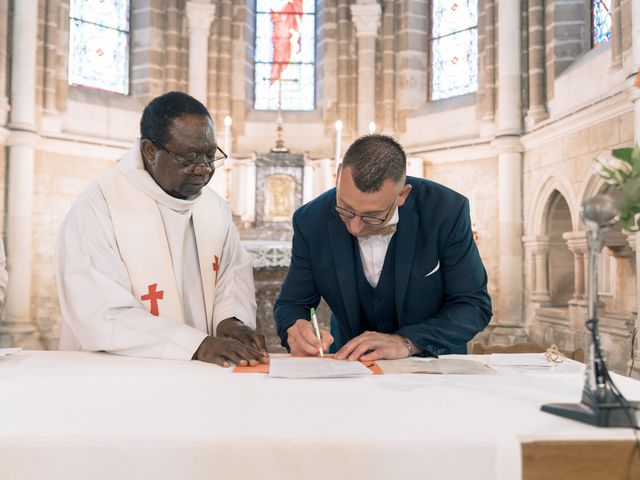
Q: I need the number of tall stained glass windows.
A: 4